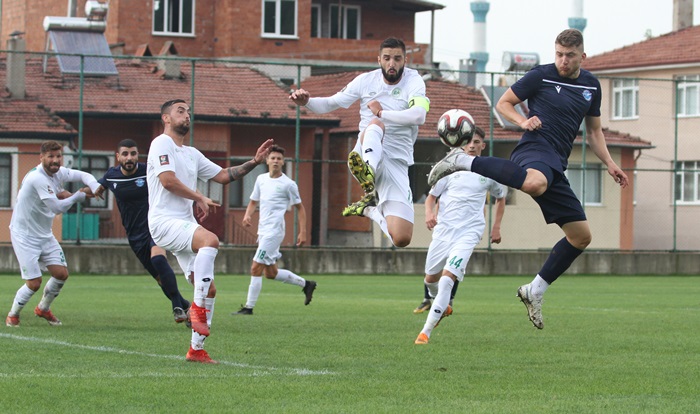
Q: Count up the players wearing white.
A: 5